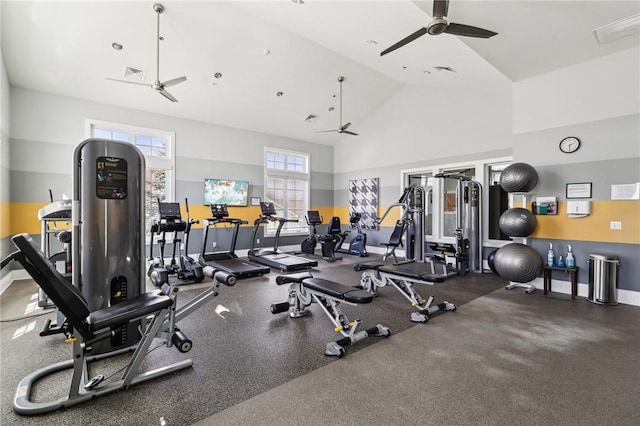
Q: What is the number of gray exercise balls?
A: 3